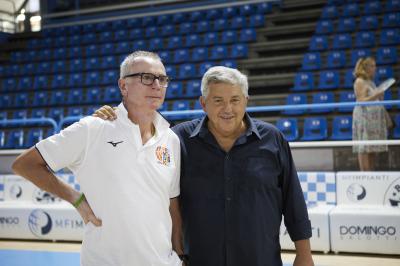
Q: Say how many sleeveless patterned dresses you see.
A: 1